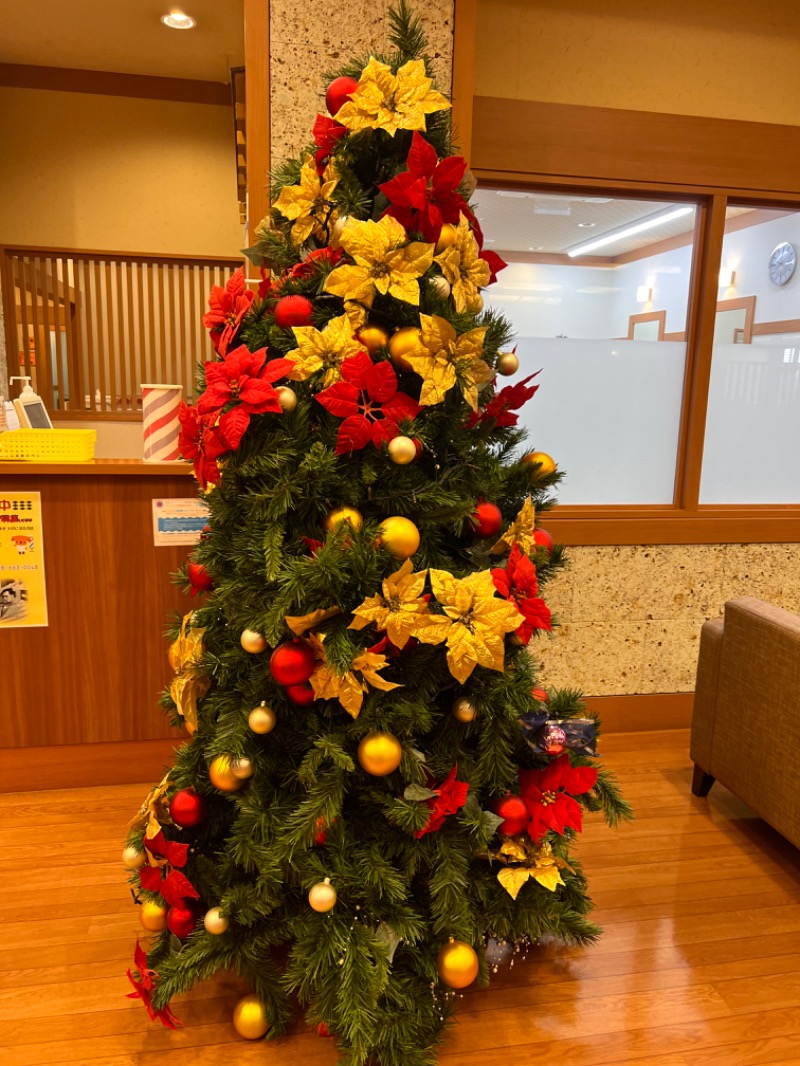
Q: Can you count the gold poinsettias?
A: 13